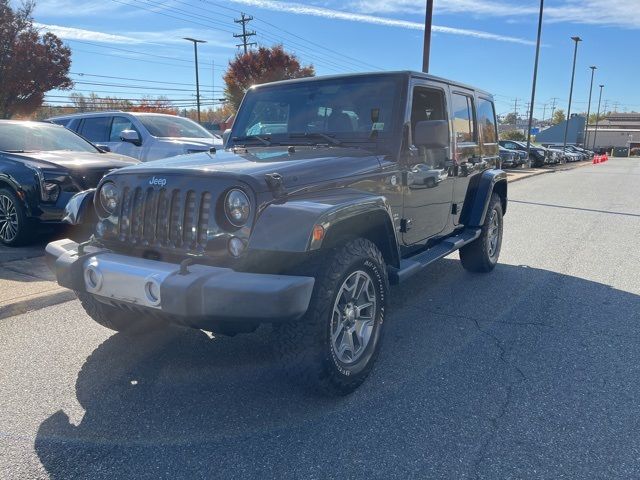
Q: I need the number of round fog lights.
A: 2